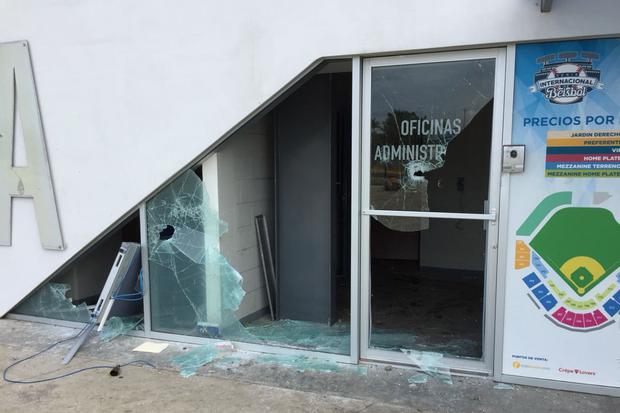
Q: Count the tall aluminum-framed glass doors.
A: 1